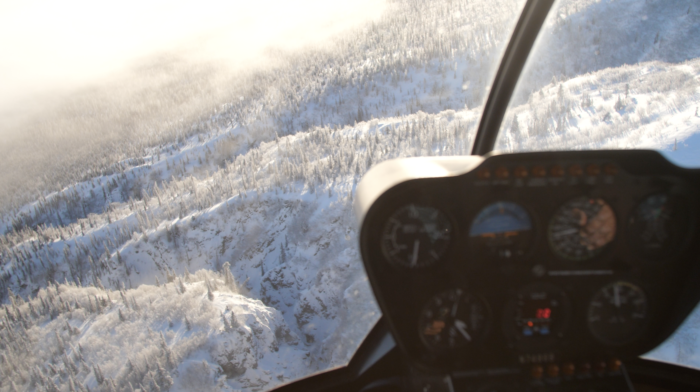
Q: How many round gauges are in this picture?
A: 7